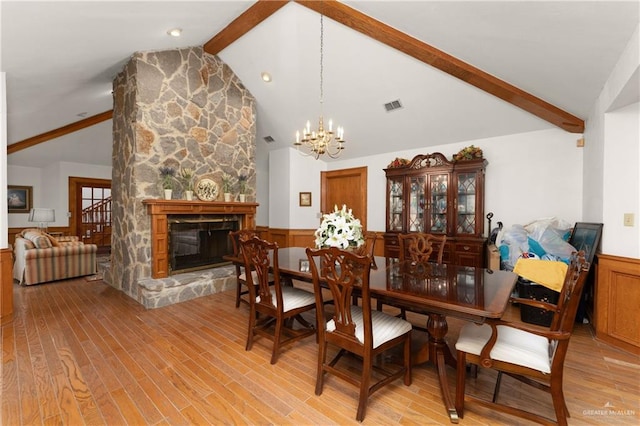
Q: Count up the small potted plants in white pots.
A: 4